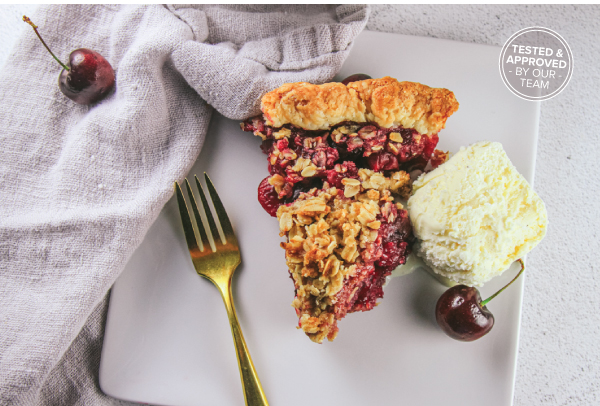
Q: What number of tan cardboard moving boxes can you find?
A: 0